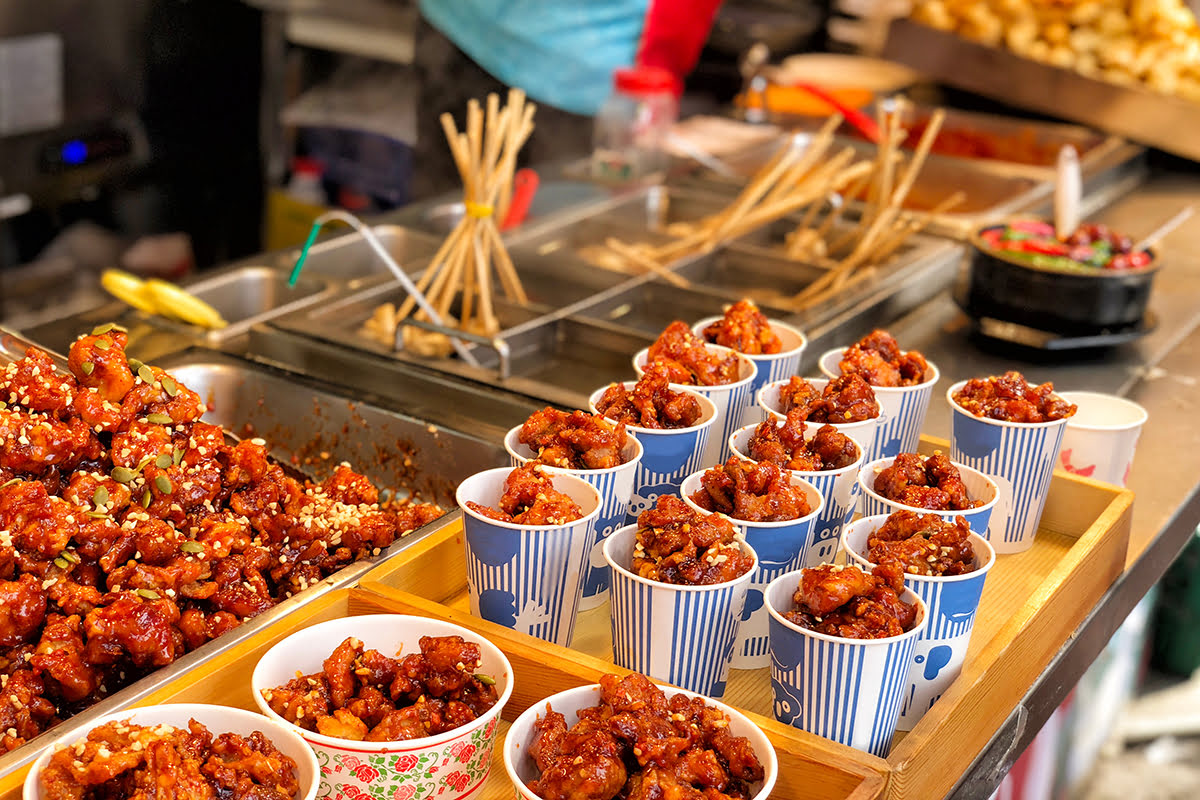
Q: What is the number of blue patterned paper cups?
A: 14